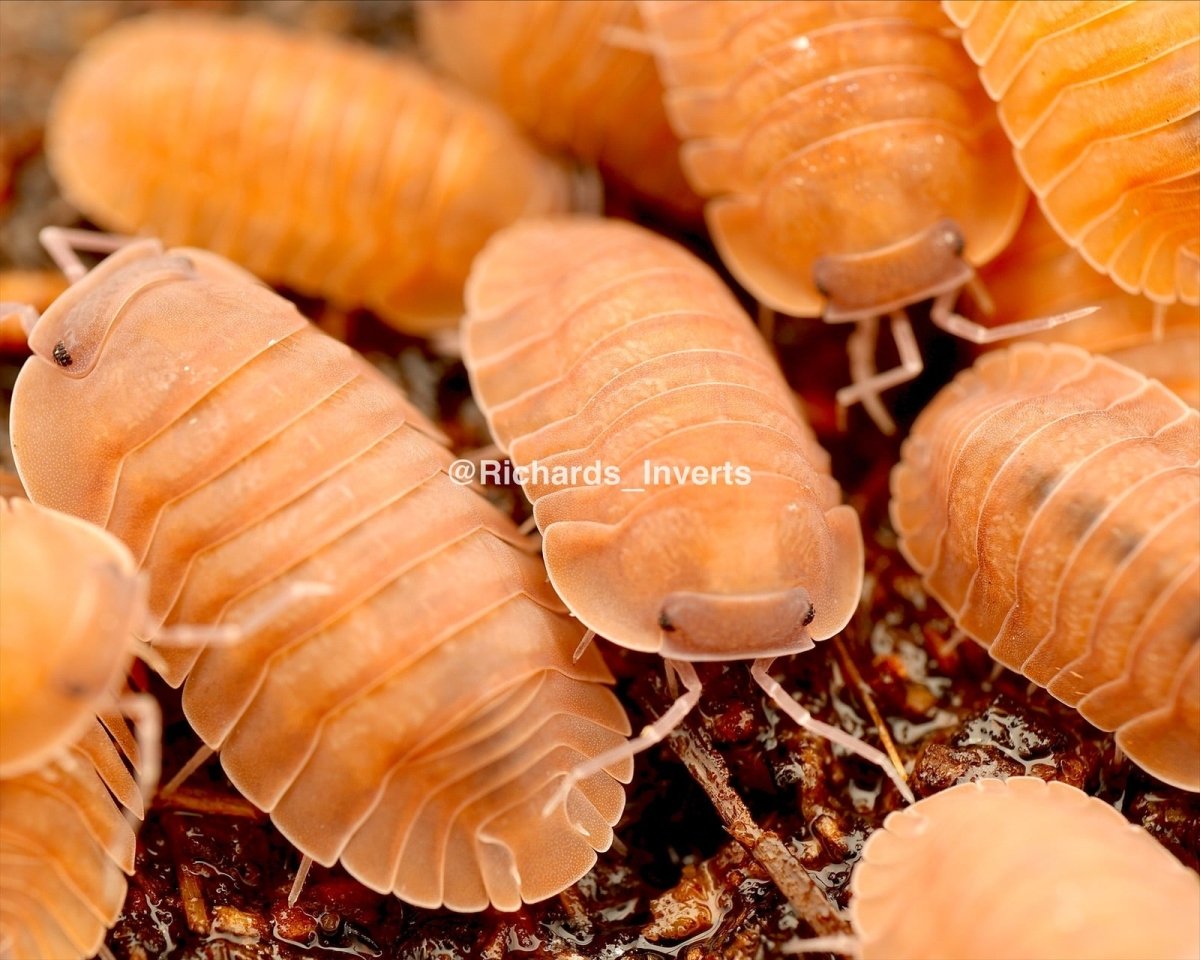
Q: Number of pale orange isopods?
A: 11